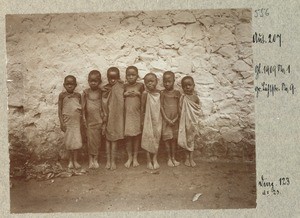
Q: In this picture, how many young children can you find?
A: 7